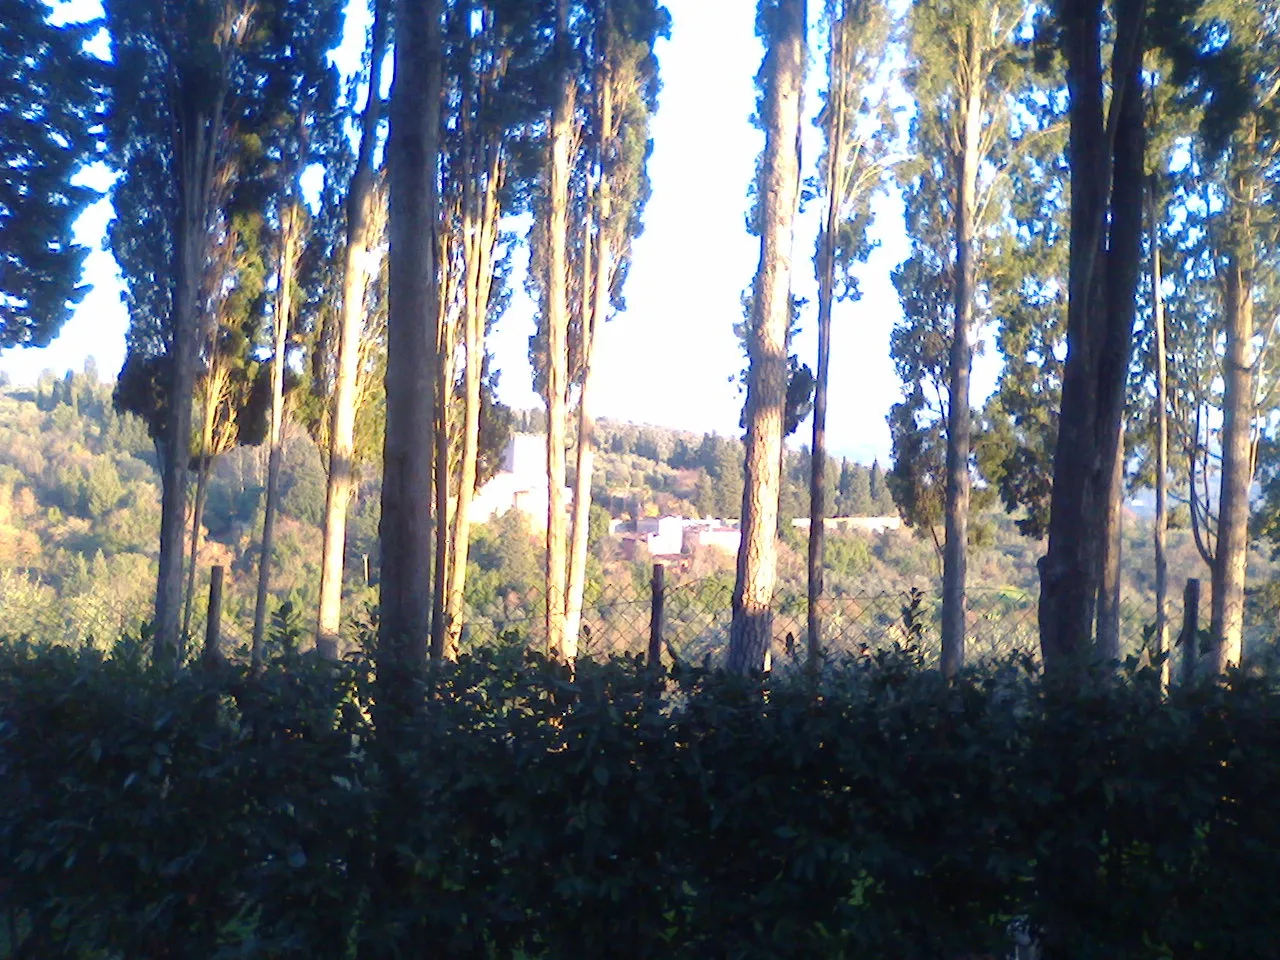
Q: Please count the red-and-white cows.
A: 0